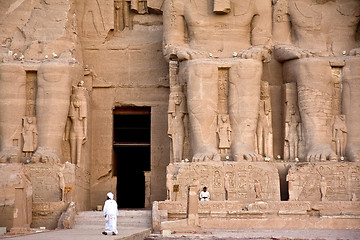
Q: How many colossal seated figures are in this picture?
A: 3